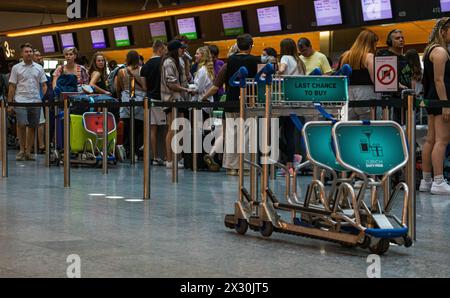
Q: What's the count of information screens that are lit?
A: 11